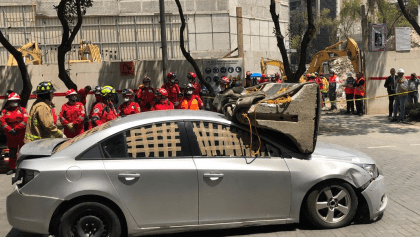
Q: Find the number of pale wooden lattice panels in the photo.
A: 2